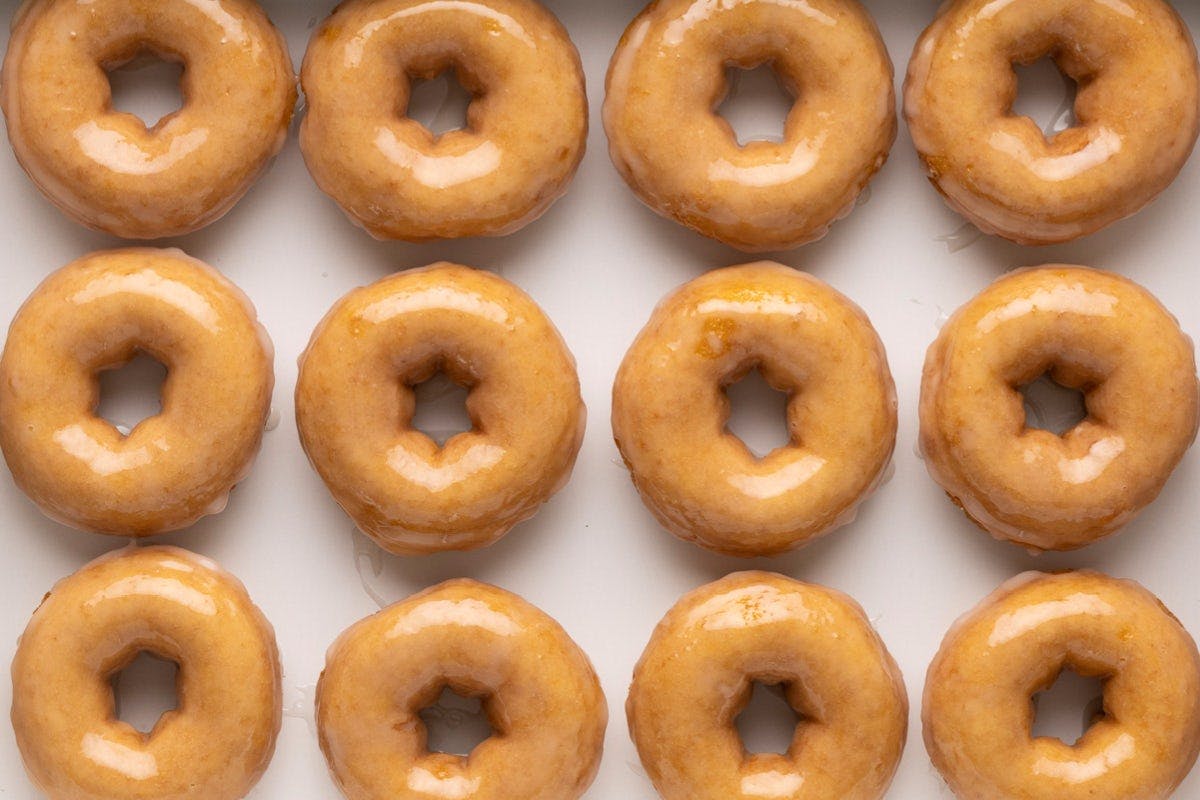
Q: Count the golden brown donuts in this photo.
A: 12